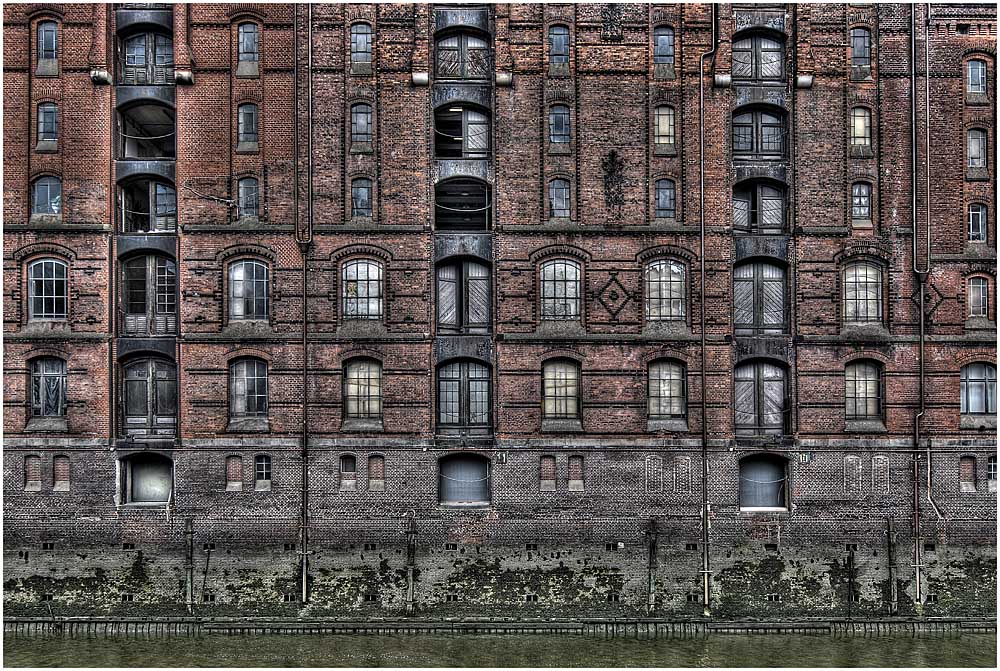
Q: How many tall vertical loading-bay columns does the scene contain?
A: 3